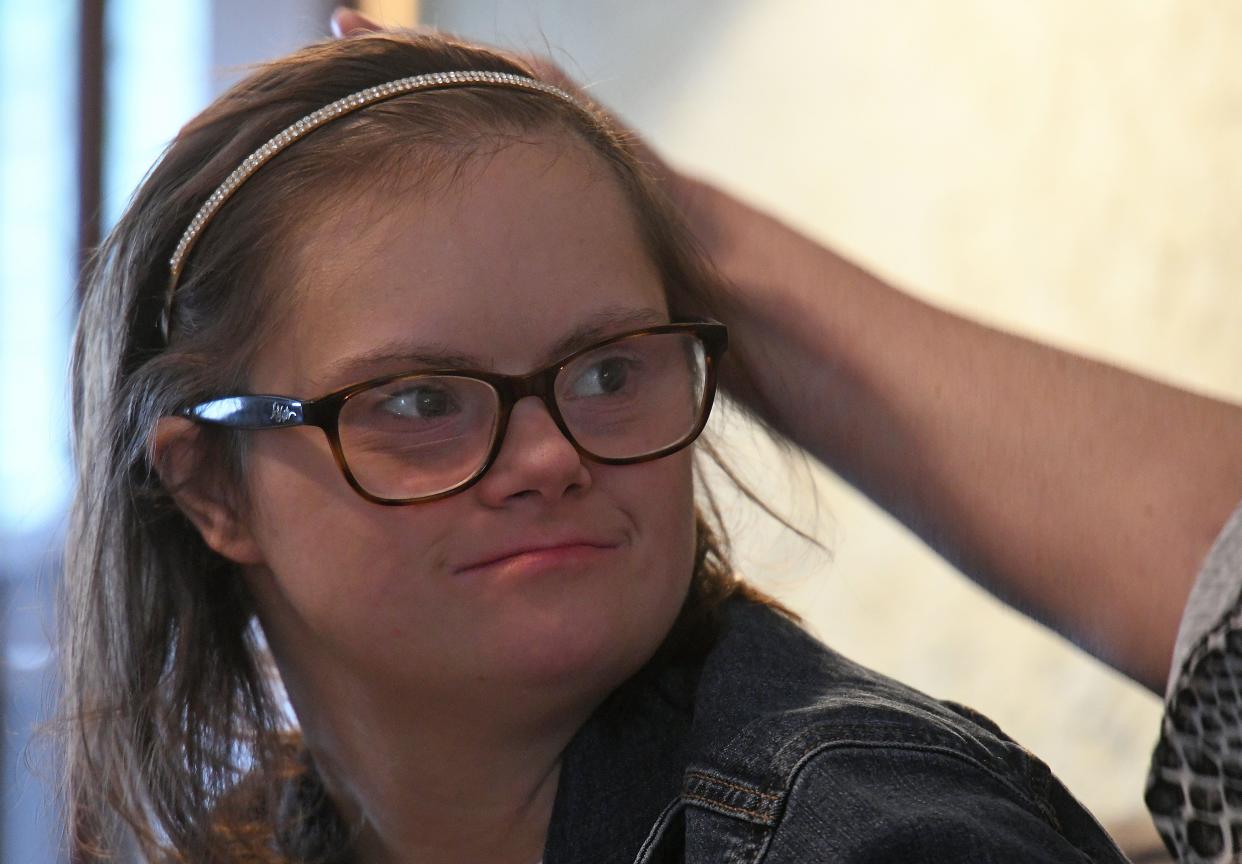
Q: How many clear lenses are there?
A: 2